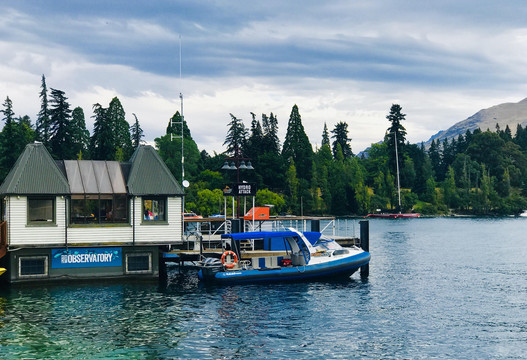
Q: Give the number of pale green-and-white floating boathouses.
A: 1